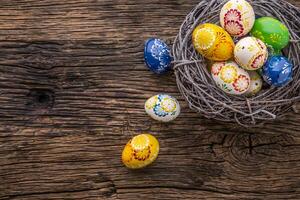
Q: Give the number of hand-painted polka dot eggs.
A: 0